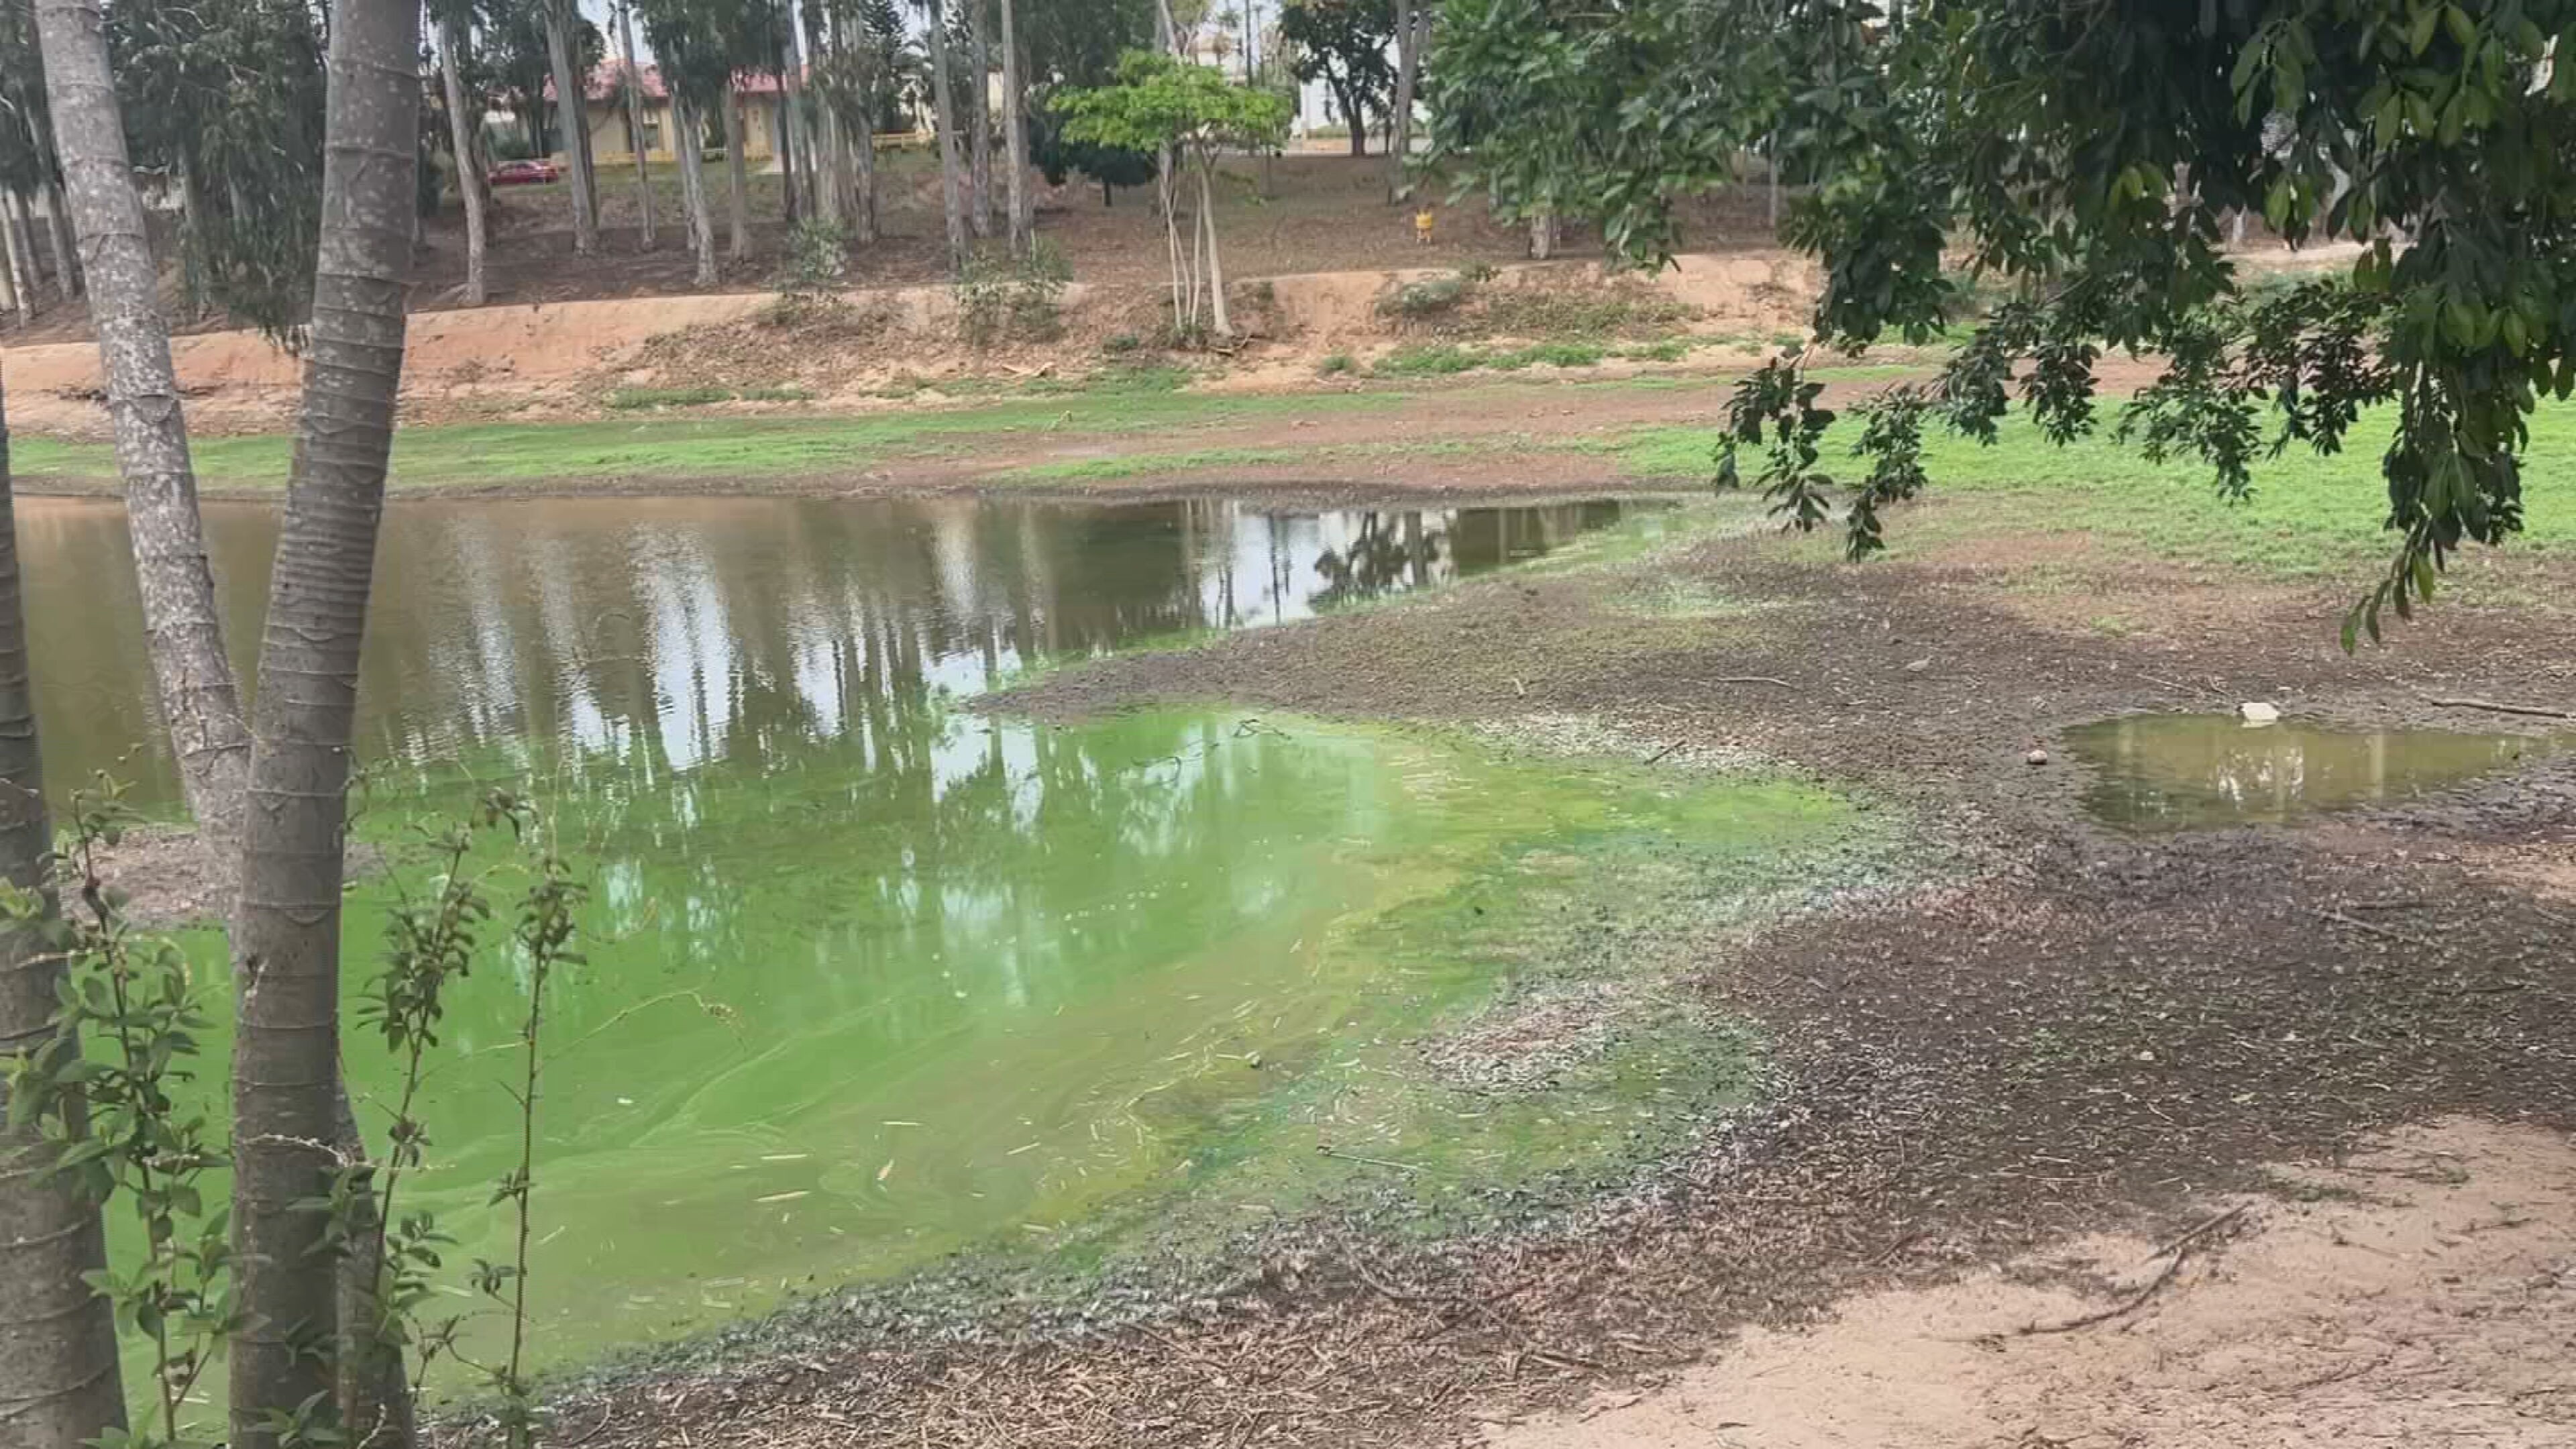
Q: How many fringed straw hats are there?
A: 0